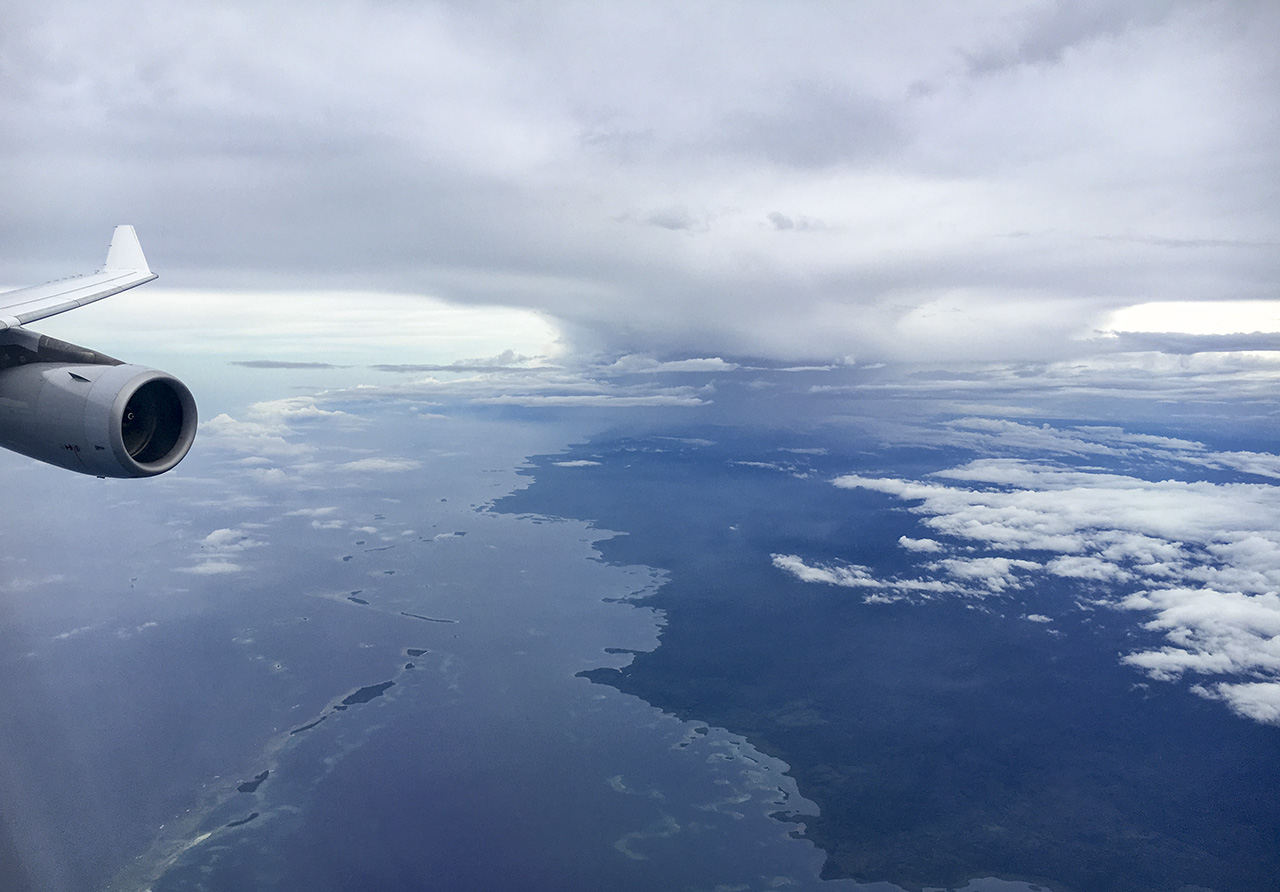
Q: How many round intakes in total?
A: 1